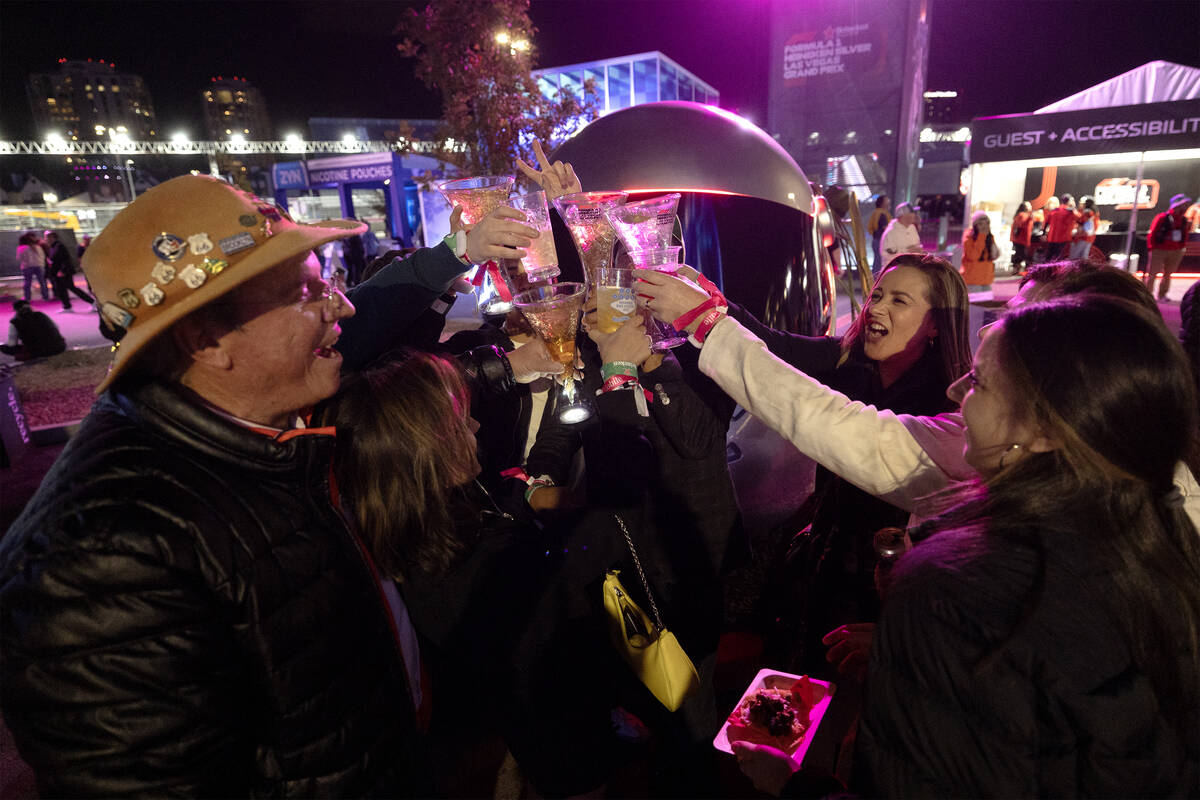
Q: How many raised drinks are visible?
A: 7